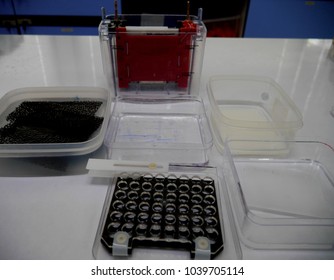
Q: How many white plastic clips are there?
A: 2